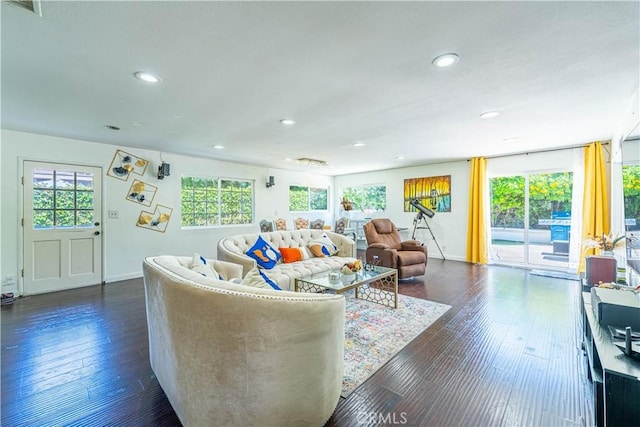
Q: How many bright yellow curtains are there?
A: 2